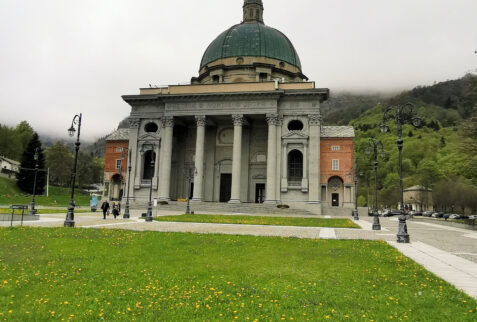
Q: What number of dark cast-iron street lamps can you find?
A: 8